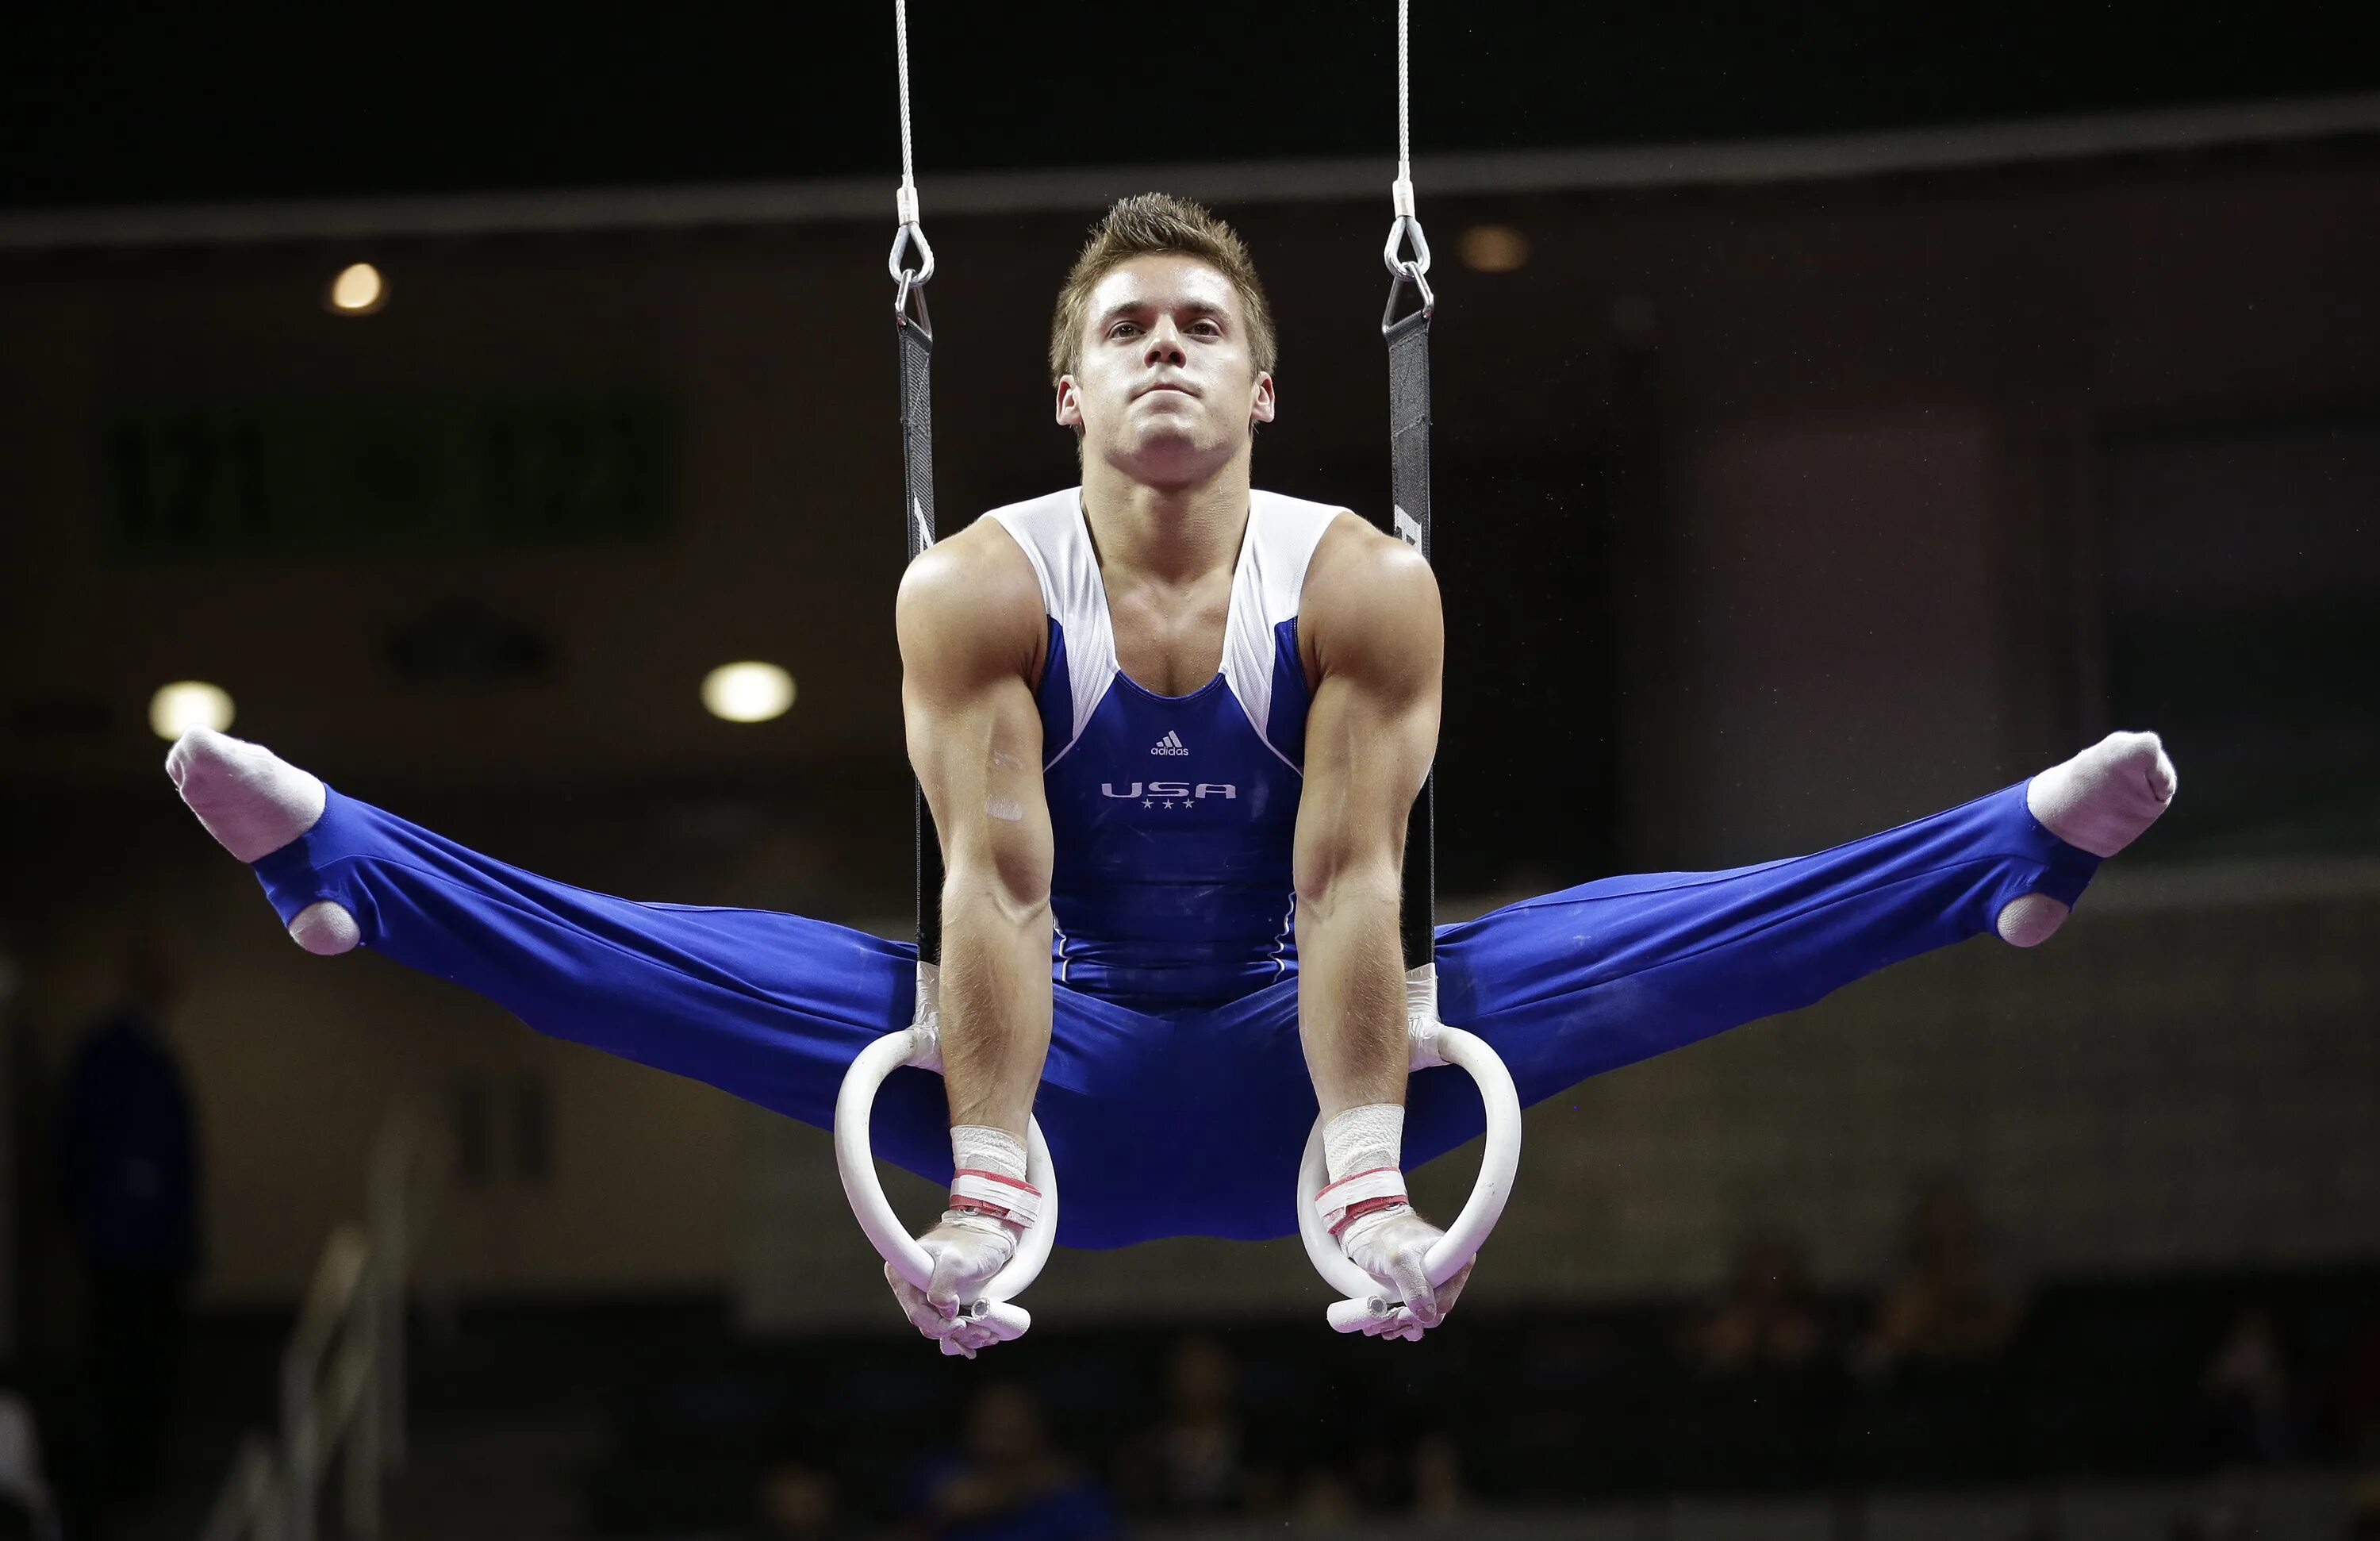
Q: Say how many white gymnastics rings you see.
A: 2